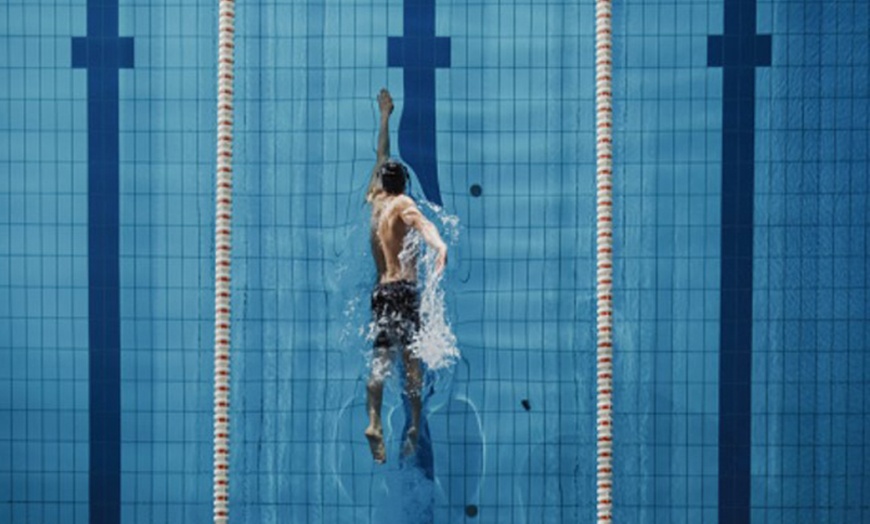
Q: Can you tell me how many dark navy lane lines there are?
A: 3